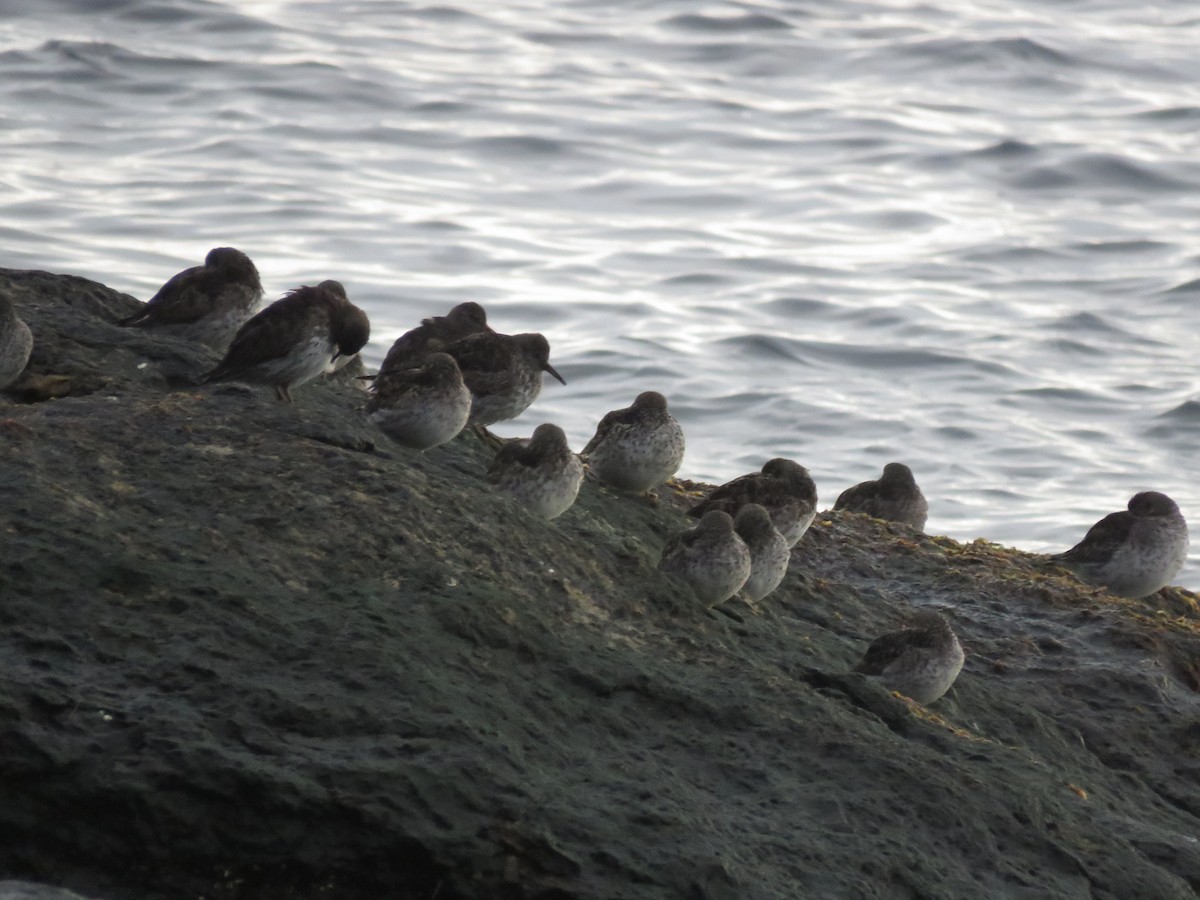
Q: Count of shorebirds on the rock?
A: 15